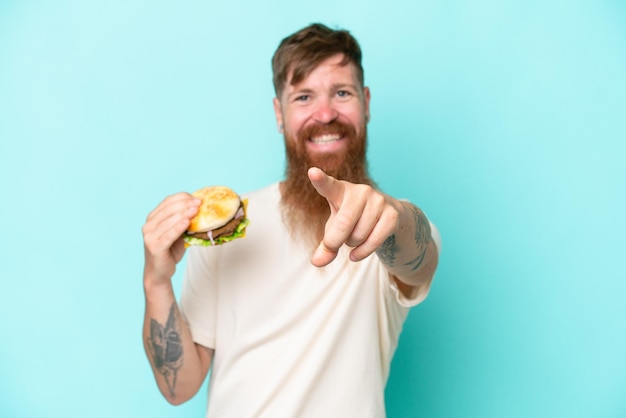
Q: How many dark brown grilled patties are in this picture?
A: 1